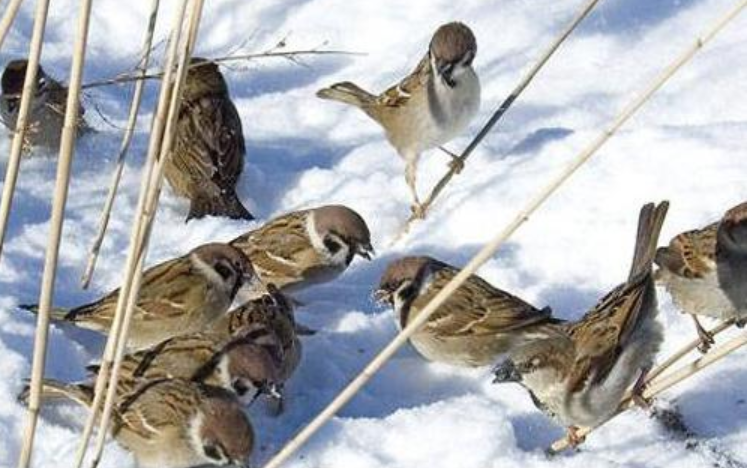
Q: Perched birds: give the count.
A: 3